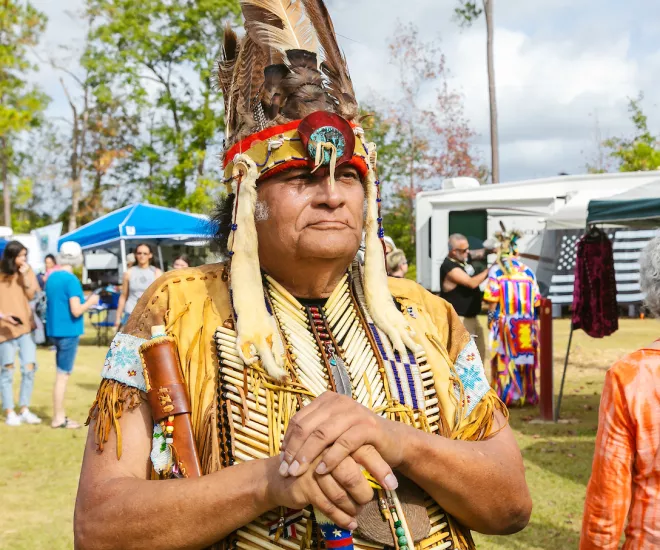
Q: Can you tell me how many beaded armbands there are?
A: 2